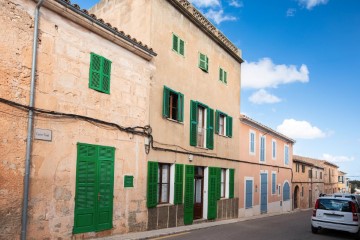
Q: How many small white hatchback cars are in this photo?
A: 1